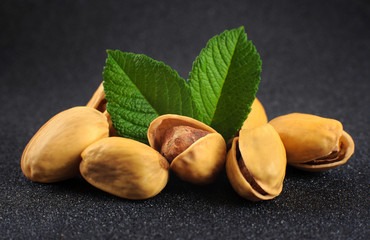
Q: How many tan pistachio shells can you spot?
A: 7